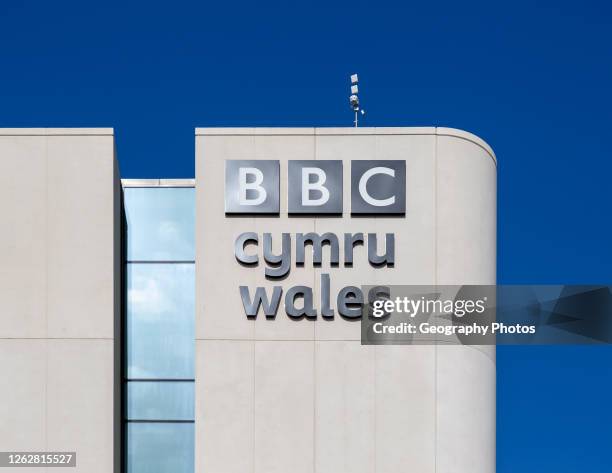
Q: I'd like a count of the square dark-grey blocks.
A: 3